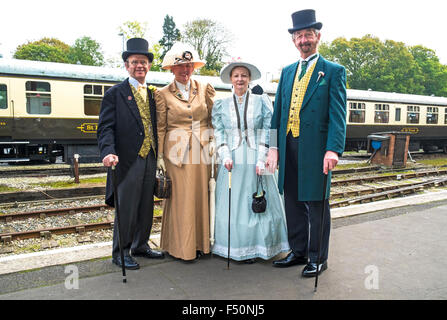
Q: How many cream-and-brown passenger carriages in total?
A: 2